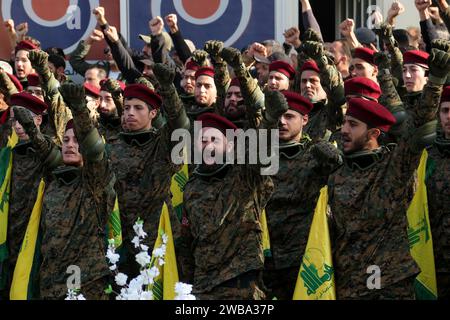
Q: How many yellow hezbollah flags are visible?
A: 8